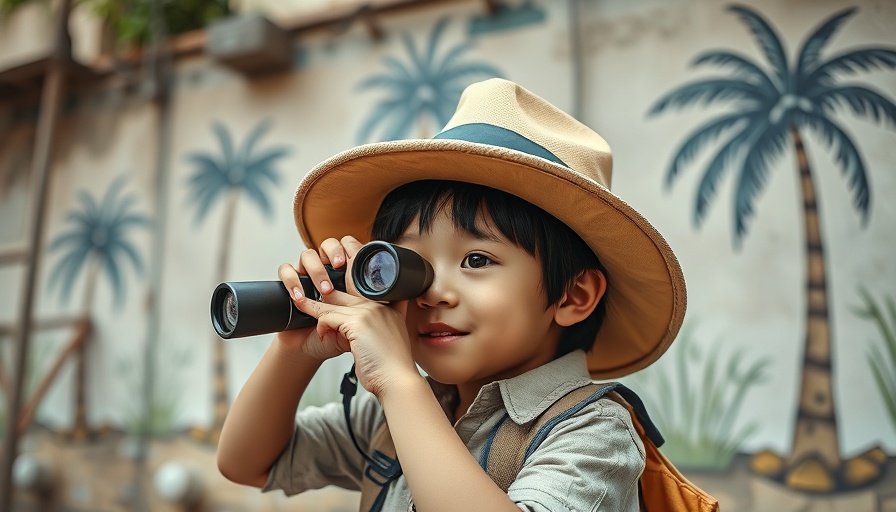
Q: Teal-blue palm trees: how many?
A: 4